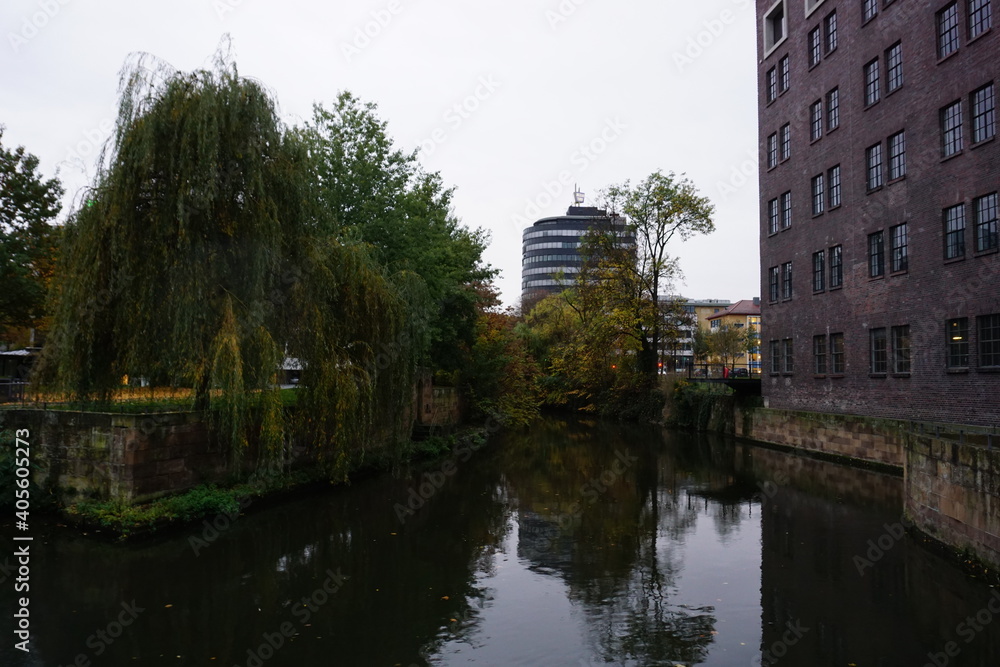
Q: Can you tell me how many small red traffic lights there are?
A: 2